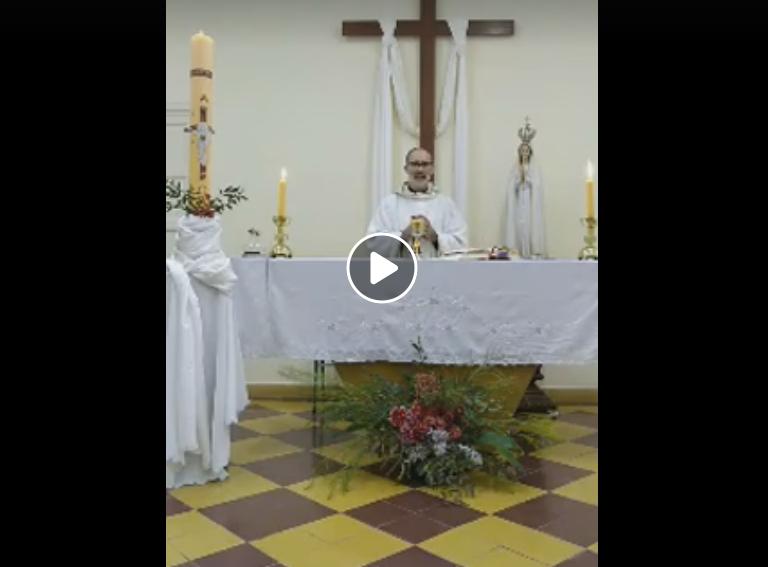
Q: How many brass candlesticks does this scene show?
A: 2